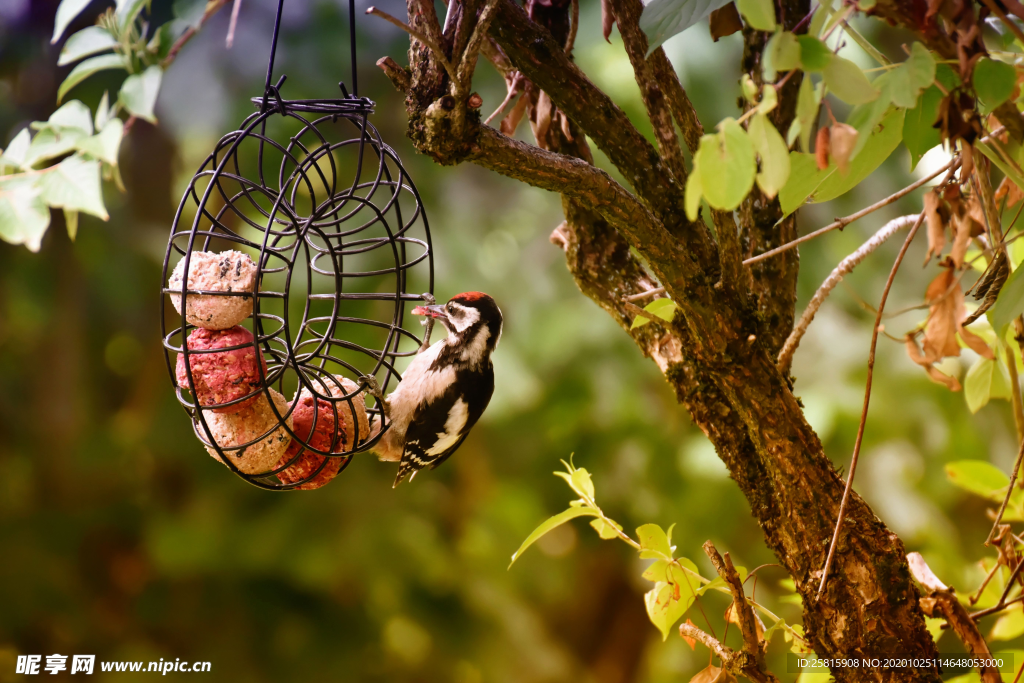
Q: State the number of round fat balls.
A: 5